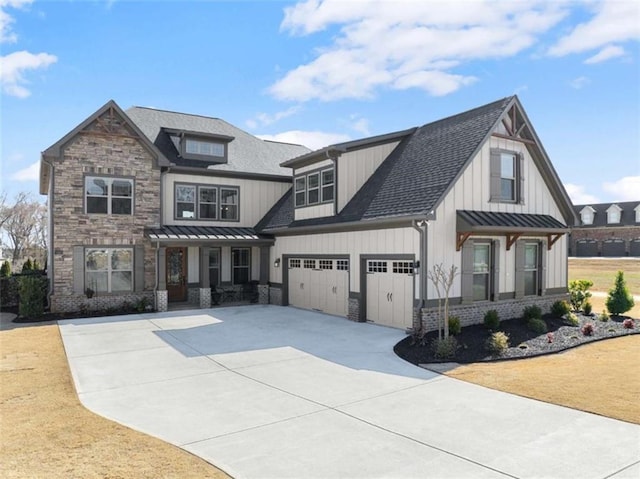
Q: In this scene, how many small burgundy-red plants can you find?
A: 3